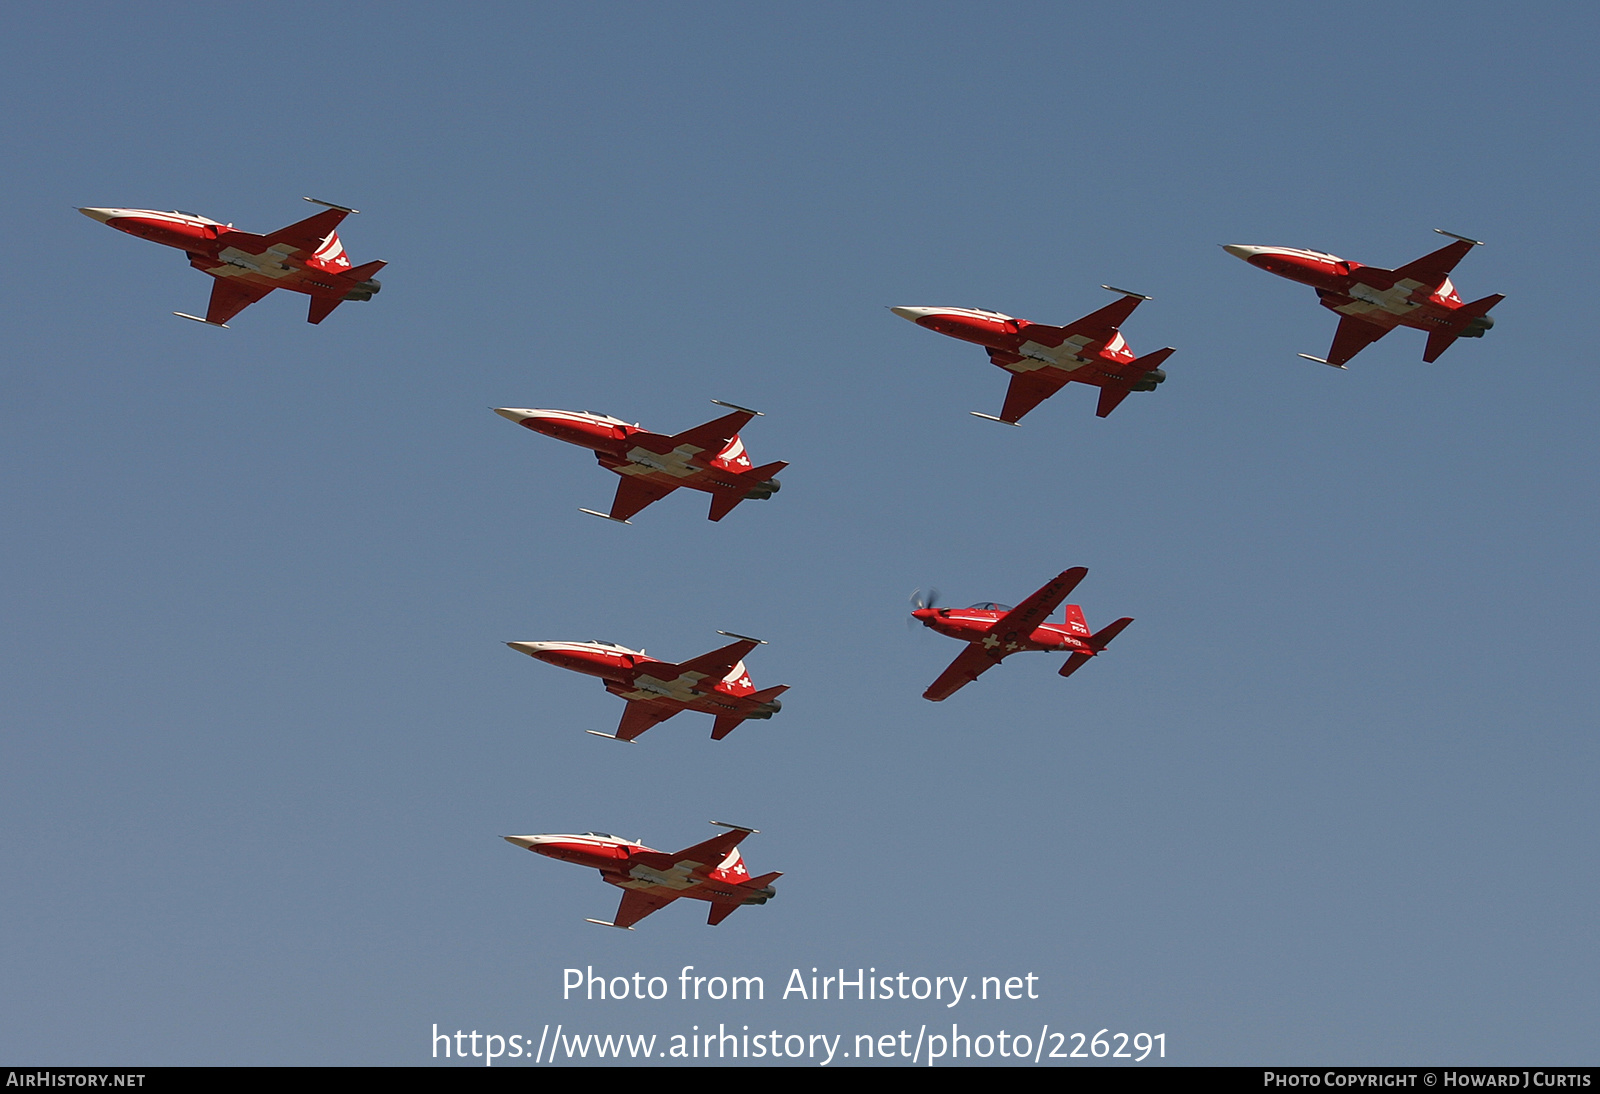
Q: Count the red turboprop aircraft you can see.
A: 1